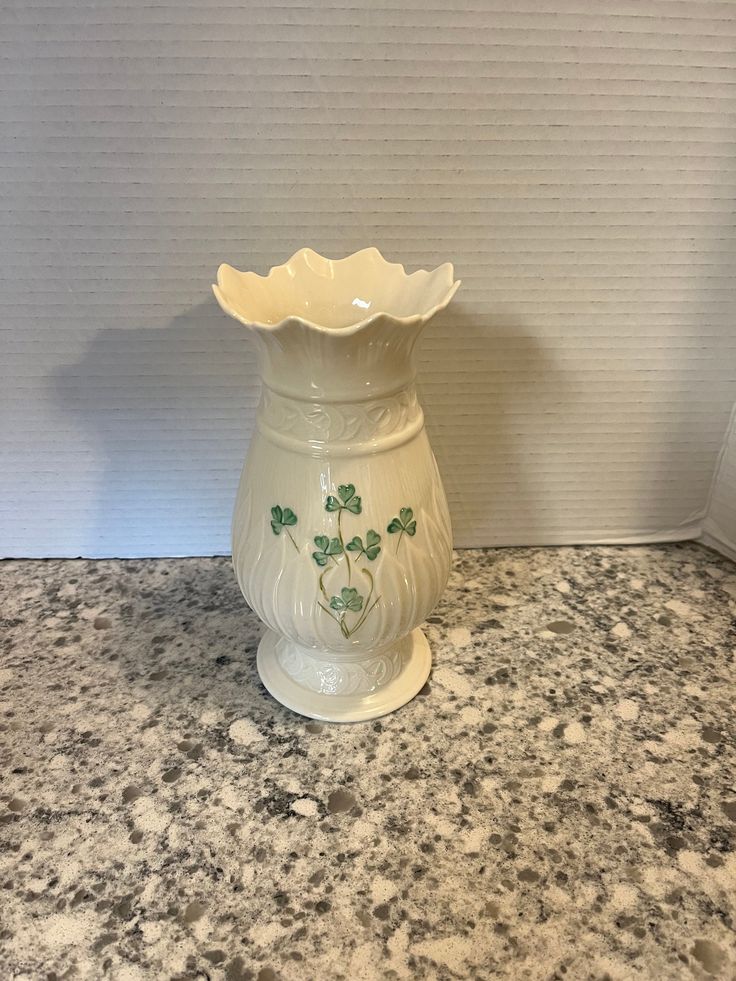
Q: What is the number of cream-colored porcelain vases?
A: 1